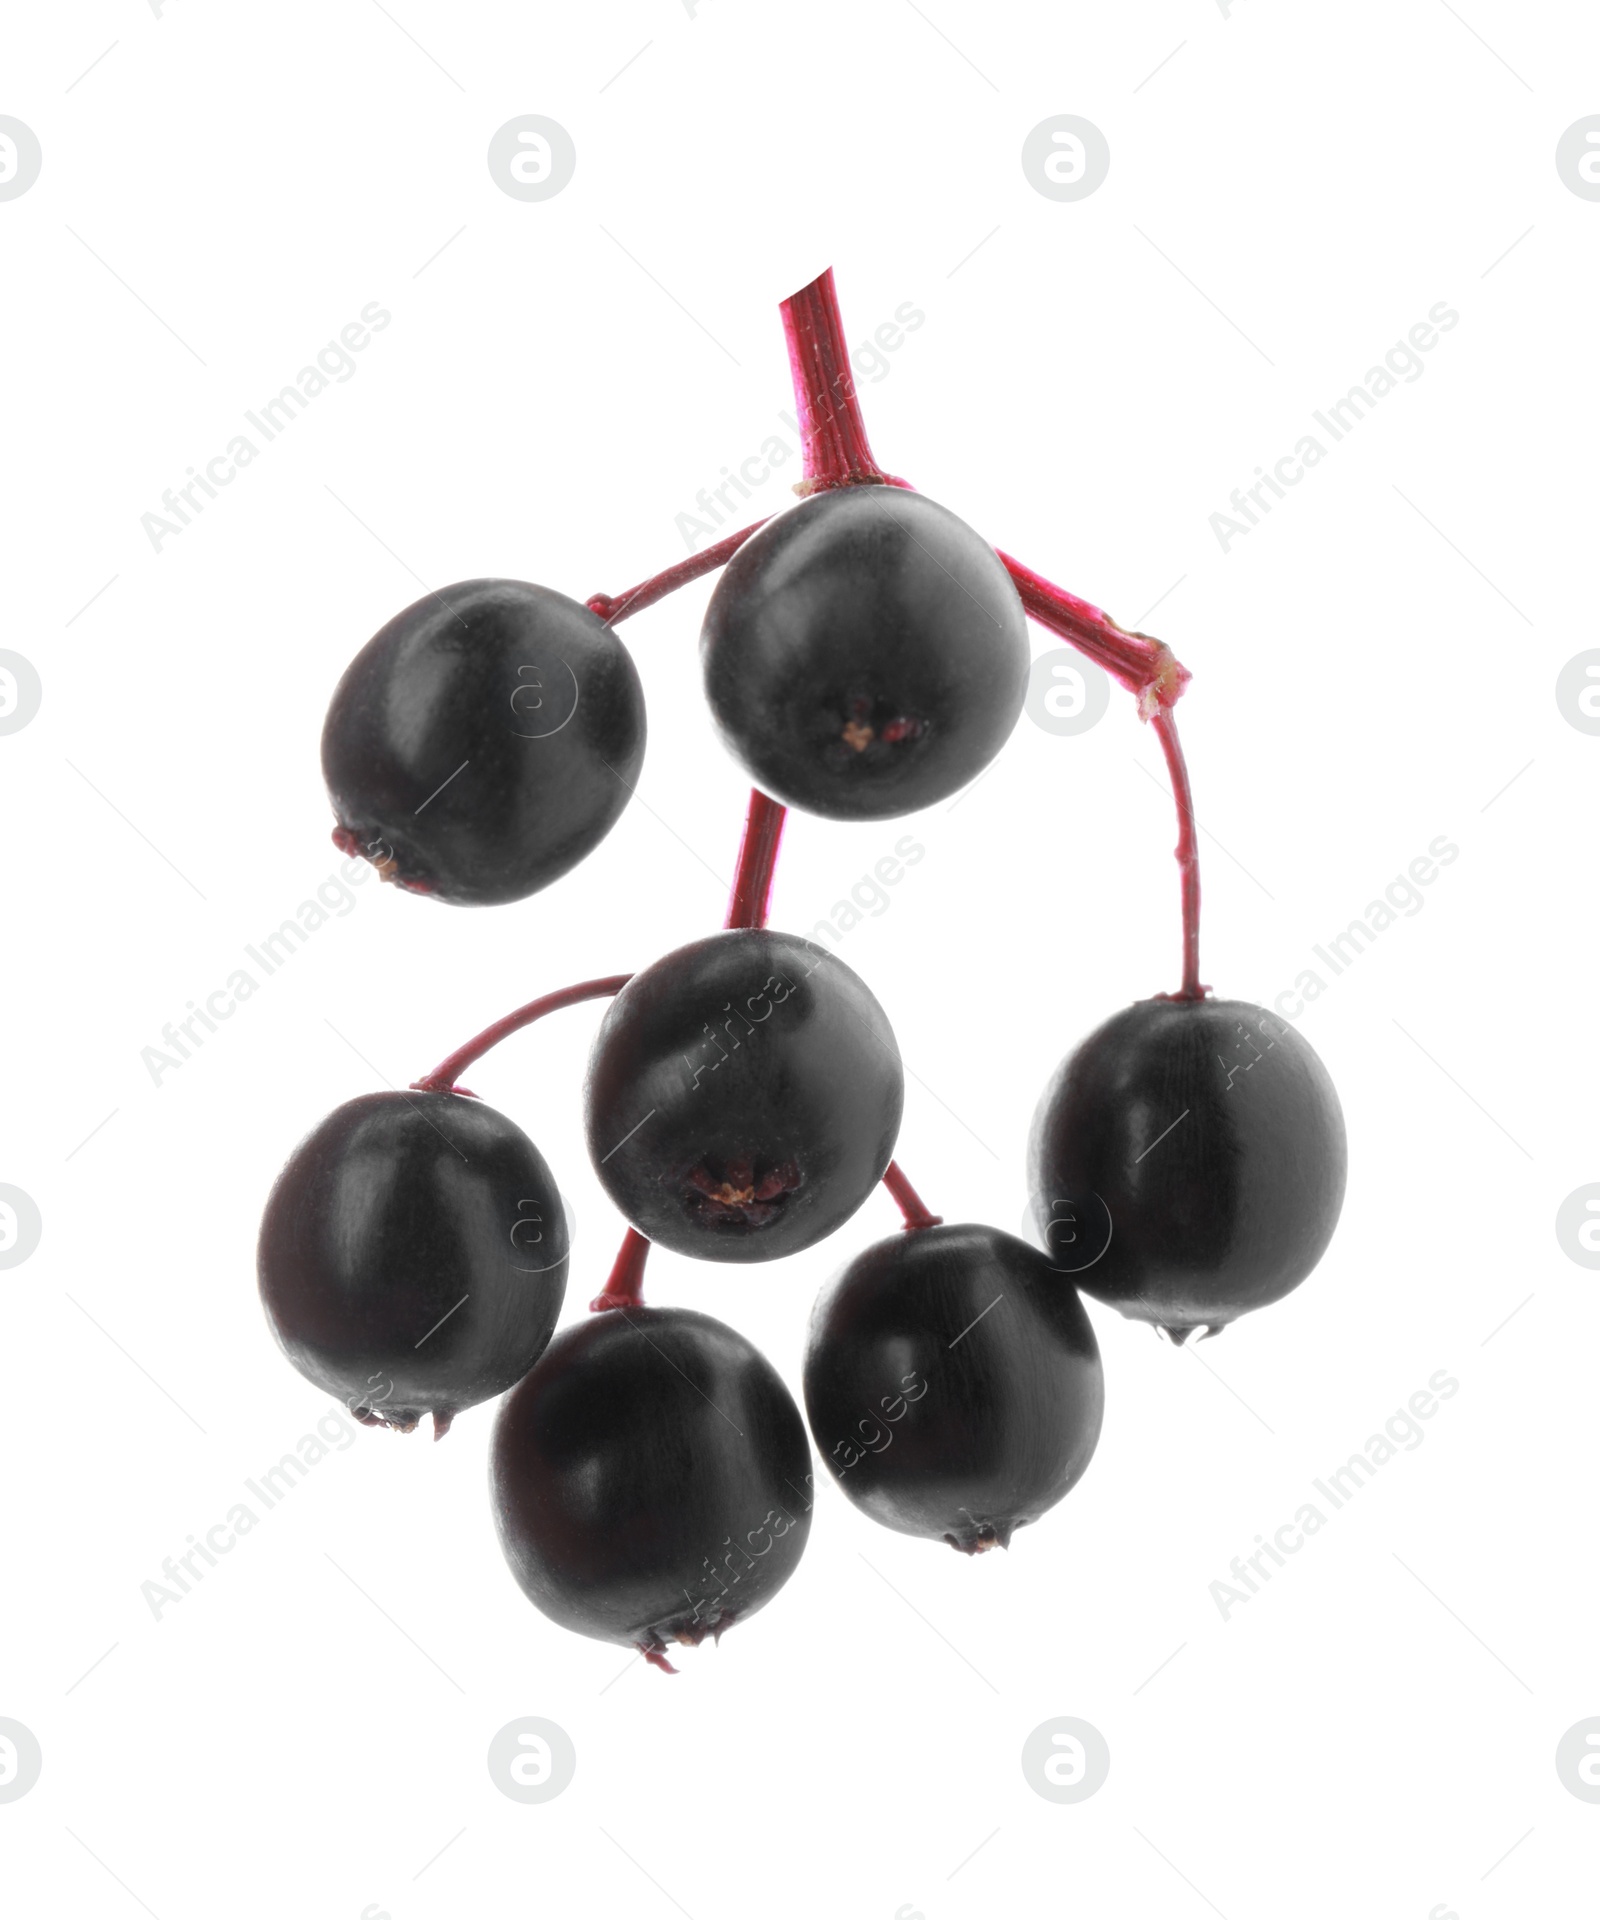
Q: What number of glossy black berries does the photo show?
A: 7